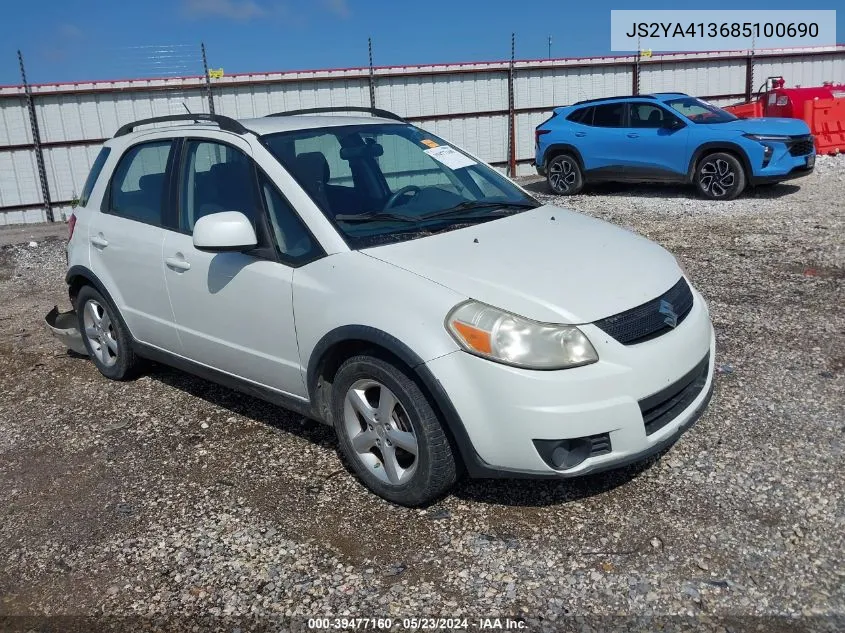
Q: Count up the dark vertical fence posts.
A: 6